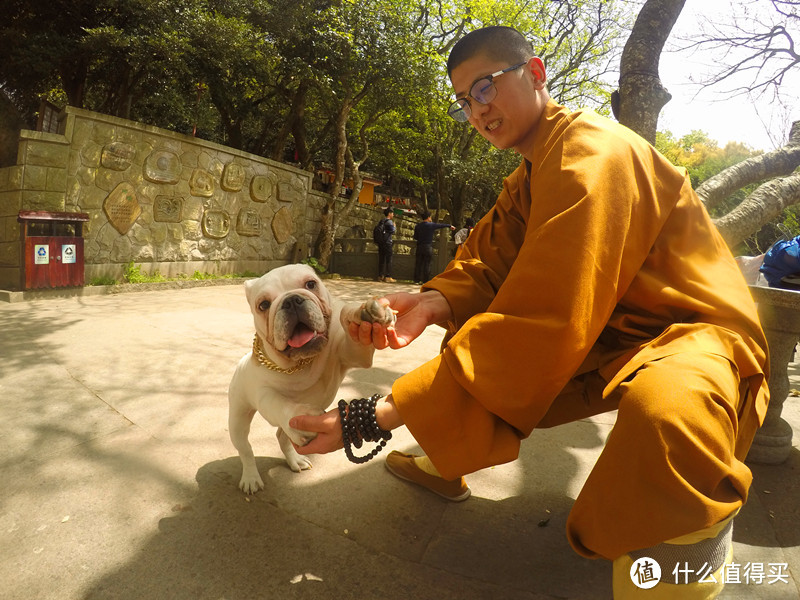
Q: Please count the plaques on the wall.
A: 11